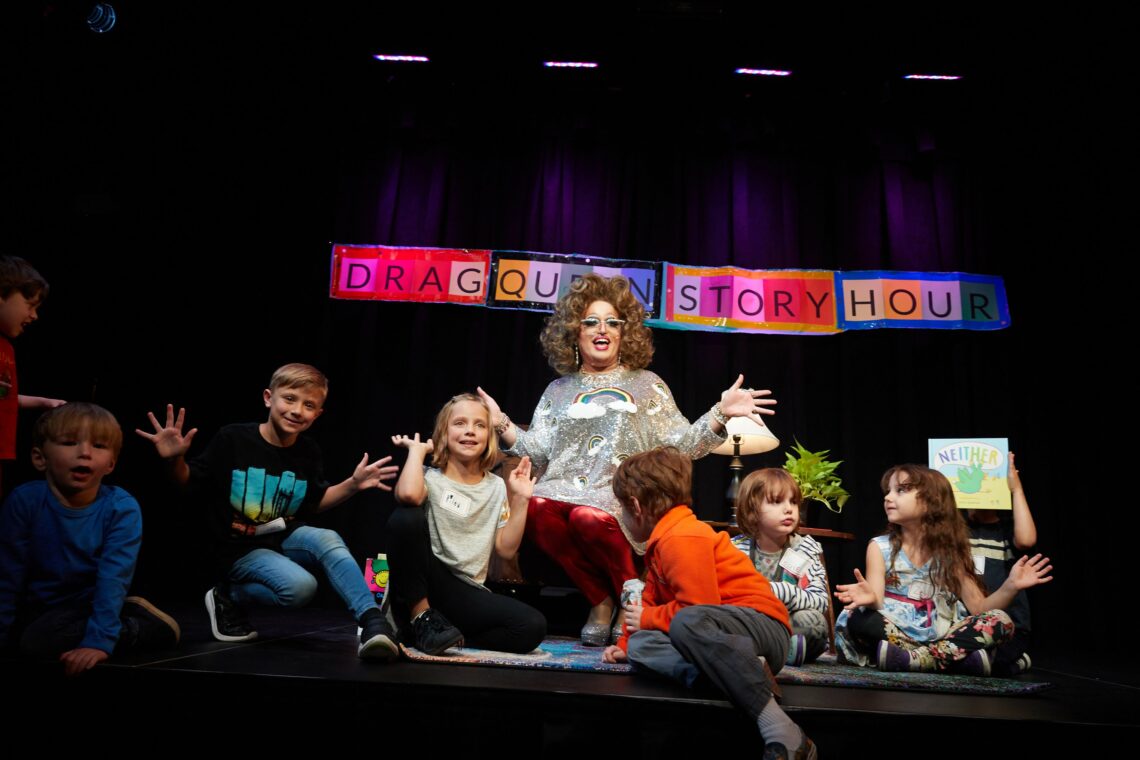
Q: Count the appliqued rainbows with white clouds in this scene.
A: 8